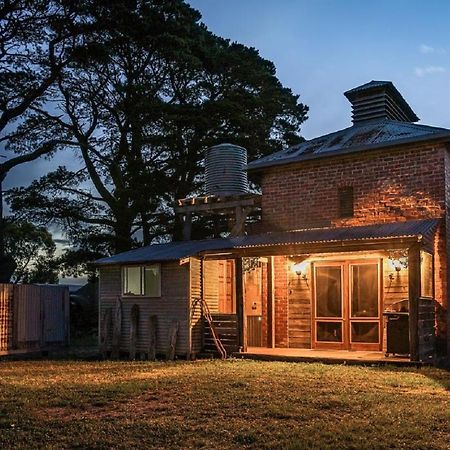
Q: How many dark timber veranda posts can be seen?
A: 2